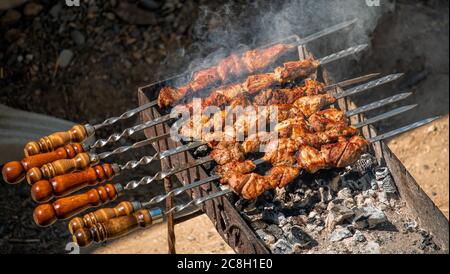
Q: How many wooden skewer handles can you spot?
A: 7